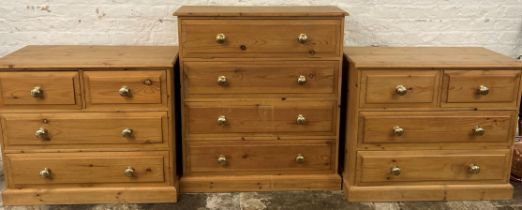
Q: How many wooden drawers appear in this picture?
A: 12